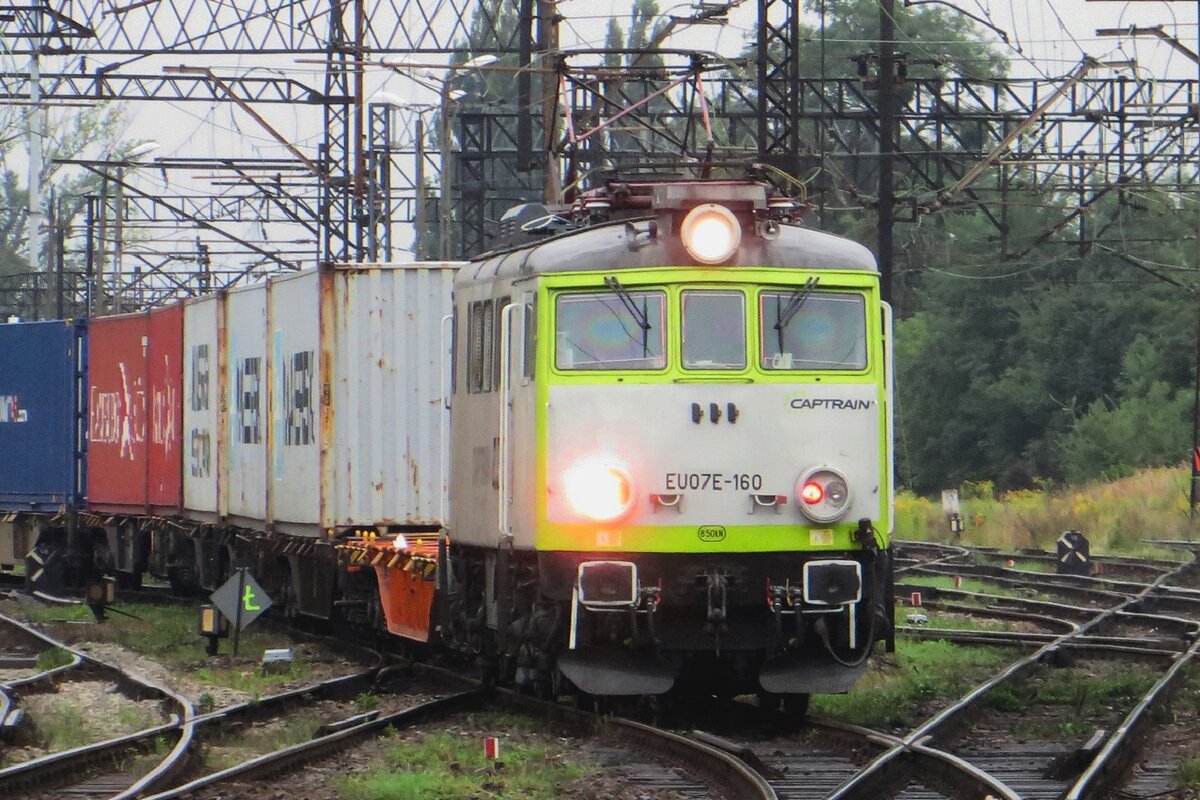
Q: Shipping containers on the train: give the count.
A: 6